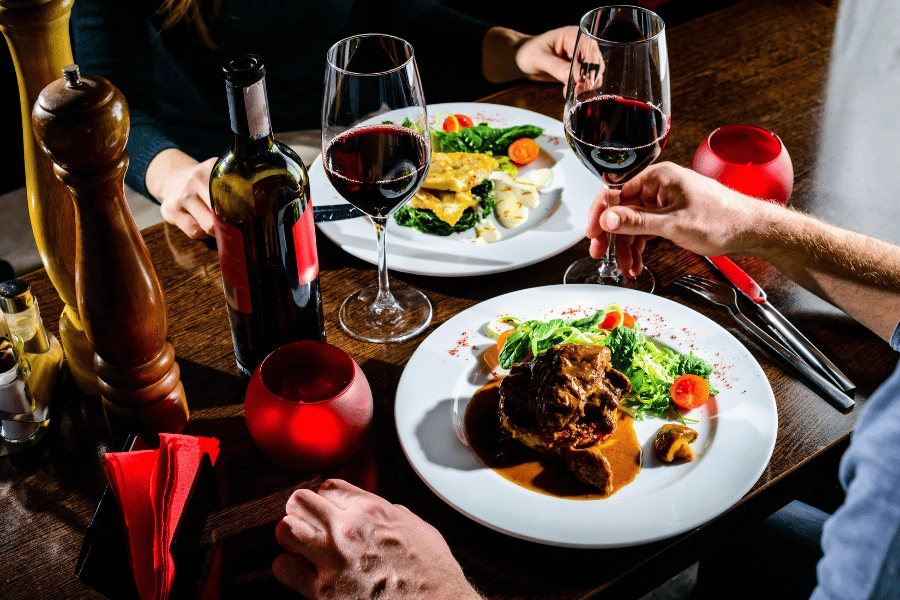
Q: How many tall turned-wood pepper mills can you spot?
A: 2